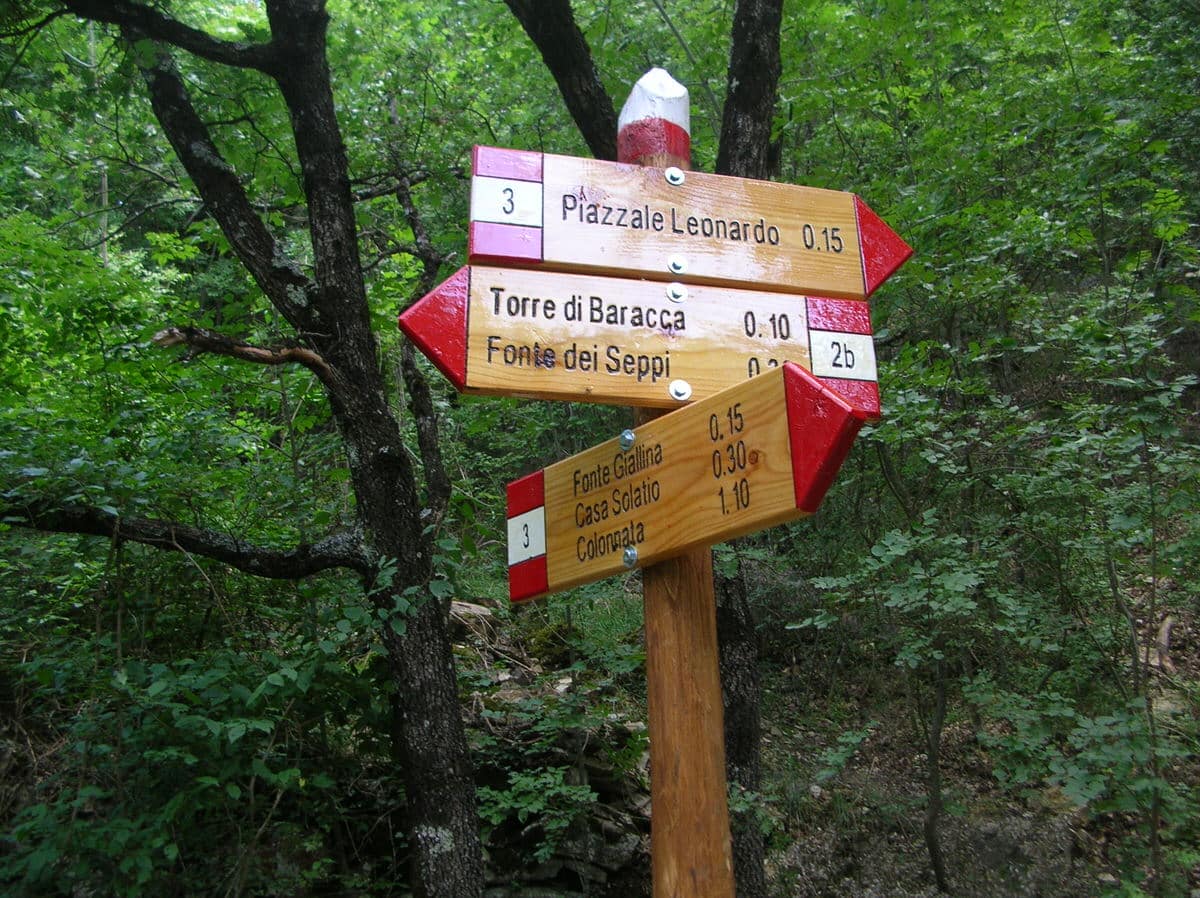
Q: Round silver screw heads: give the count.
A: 6